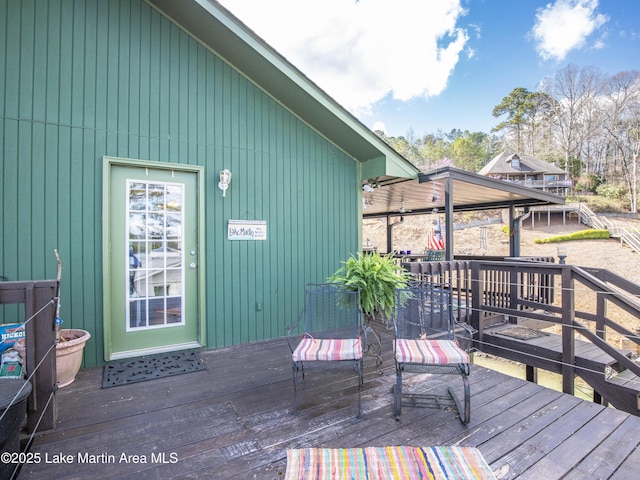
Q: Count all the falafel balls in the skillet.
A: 0